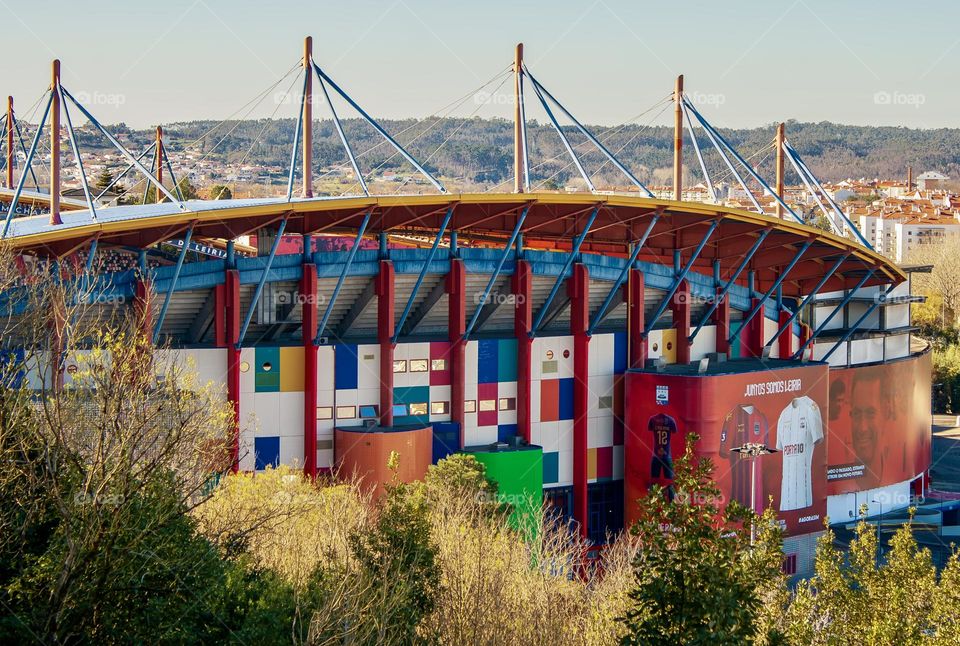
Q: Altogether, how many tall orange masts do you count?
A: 7